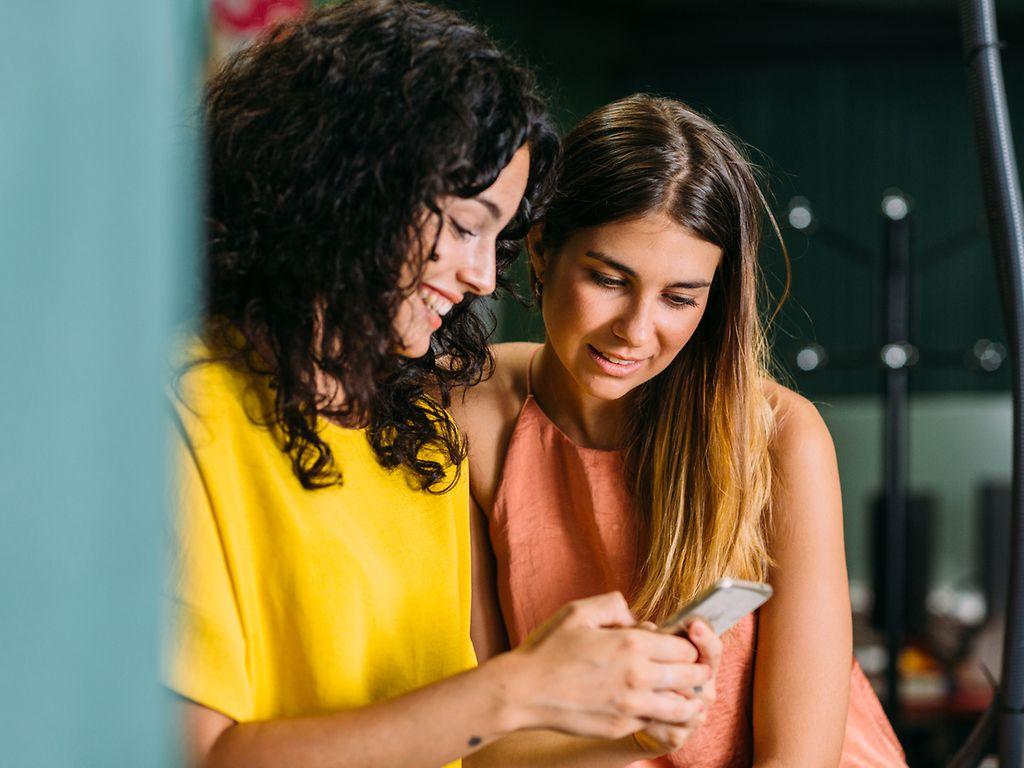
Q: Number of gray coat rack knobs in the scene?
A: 5